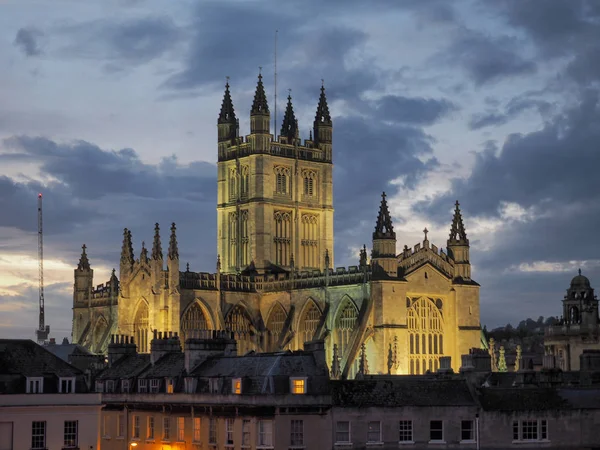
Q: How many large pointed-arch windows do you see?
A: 8